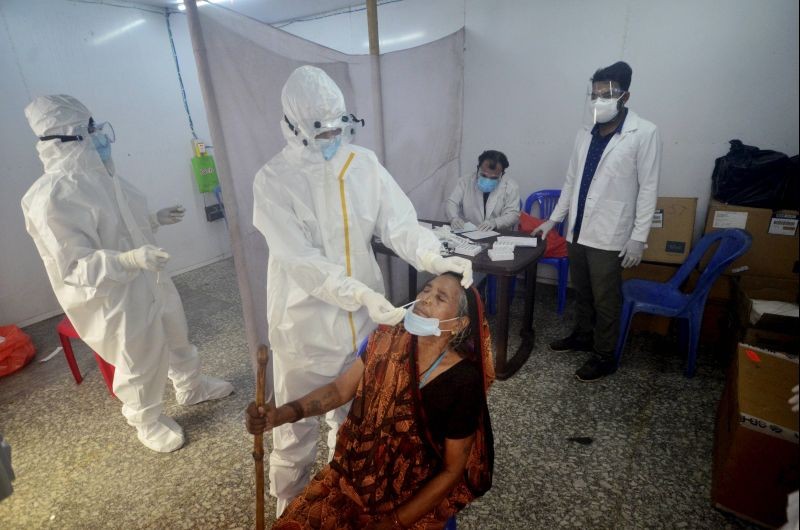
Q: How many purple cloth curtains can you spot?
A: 1